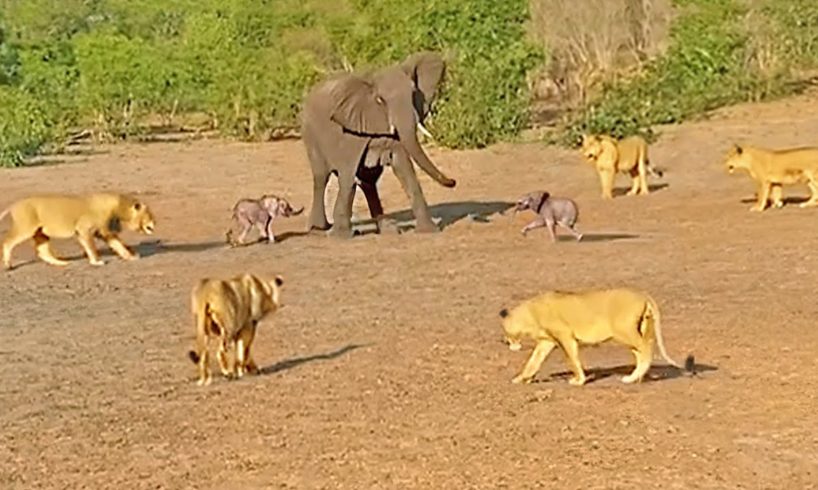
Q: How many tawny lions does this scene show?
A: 5